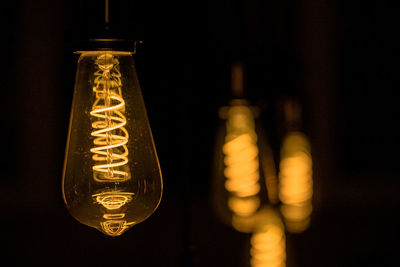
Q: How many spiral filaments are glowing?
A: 4